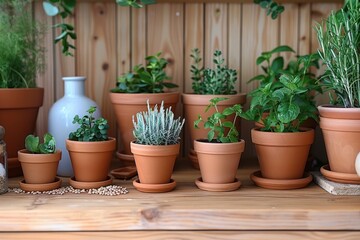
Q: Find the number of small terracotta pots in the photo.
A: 4